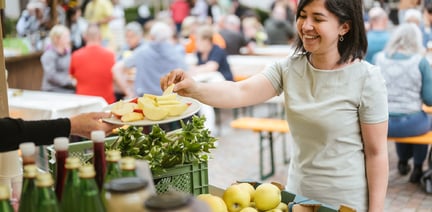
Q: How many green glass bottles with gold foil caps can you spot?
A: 7